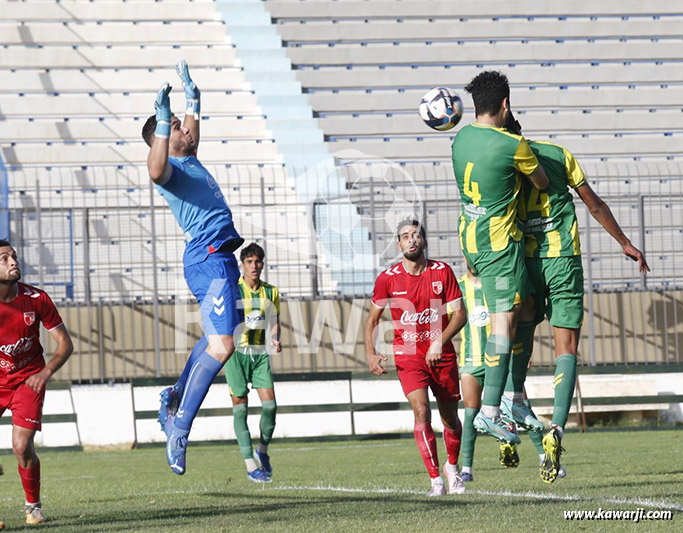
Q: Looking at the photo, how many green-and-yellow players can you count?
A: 4